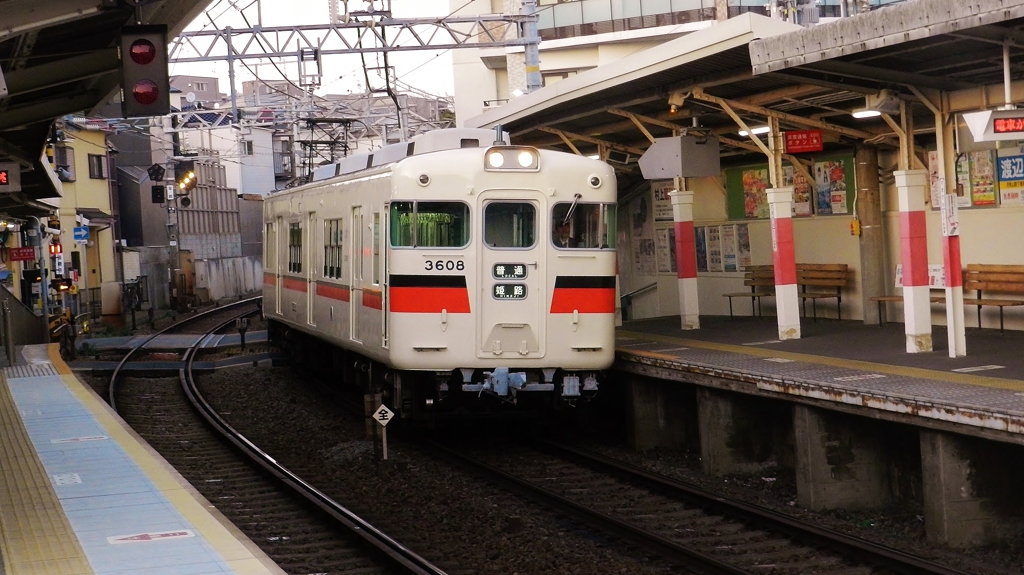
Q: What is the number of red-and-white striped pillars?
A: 4